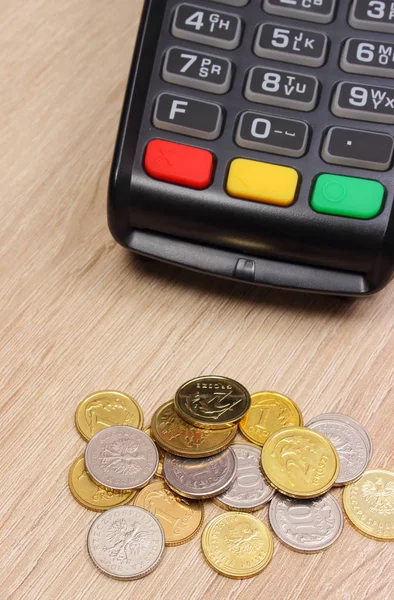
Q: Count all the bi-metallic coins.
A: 0